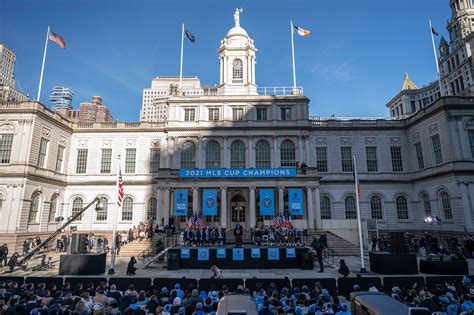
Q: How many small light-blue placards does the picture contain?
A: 7